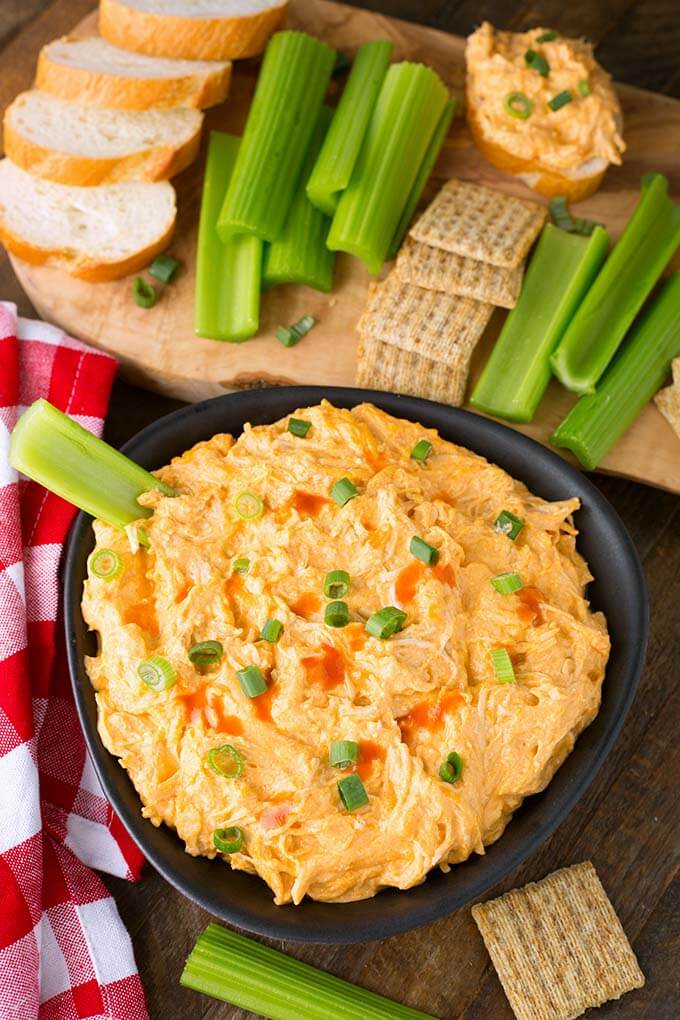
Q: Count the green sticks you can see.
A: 11